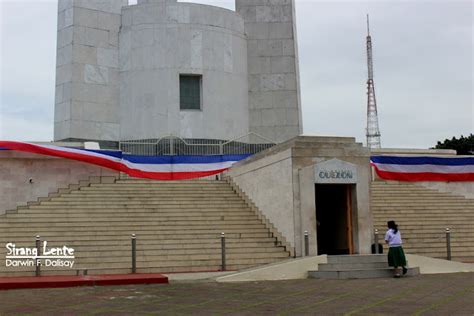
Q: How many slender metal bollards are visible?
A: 6